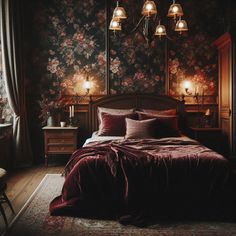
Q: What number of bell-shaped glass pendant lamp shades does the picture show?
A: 6